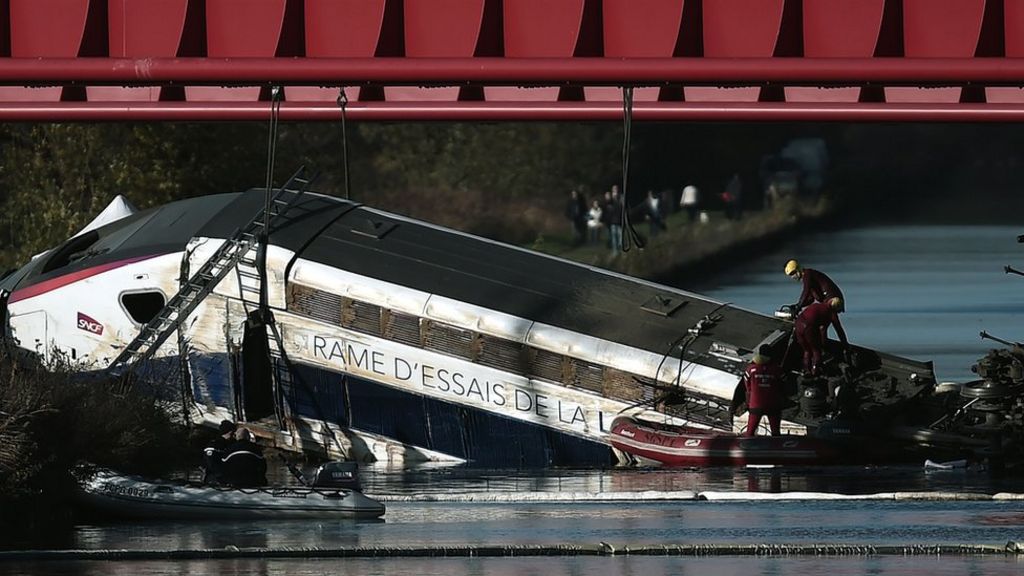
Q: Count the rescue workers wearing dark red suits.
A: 3